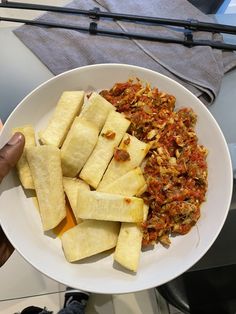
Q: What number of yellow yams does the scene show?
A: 12